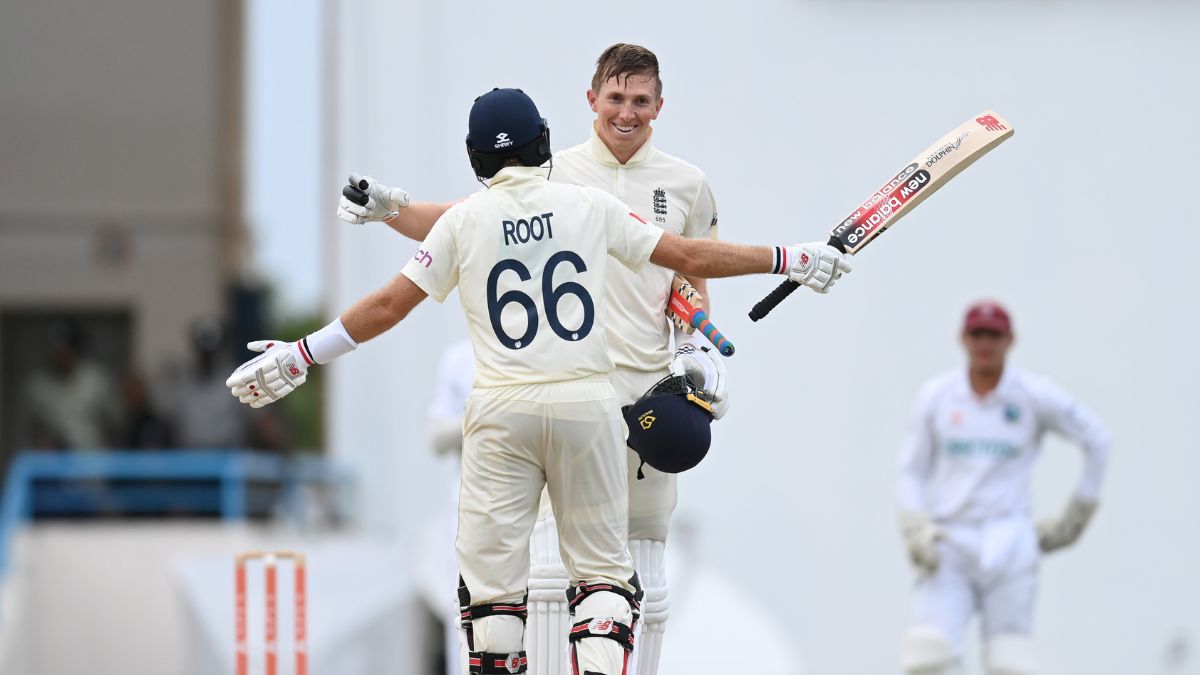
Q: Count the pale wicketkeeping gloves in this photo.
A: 2